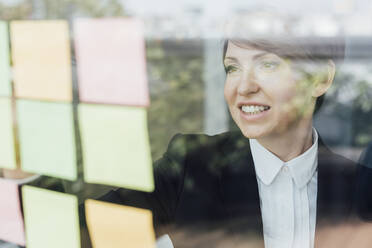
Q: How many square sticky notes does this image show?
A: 9